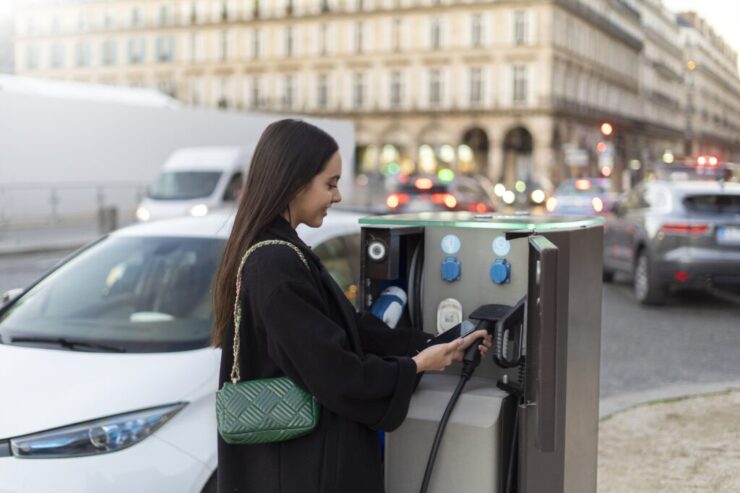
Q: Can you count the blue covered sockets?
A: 2